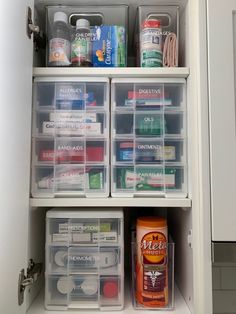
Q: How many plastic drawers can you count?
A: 11